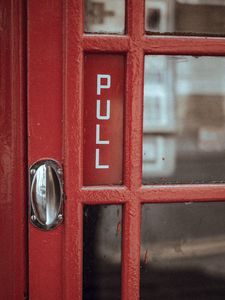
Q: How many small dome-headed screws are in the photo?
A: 4